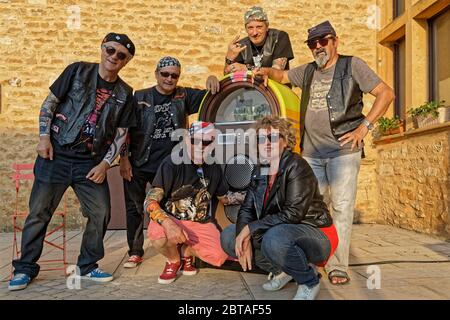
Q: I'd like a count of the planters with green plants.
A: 2